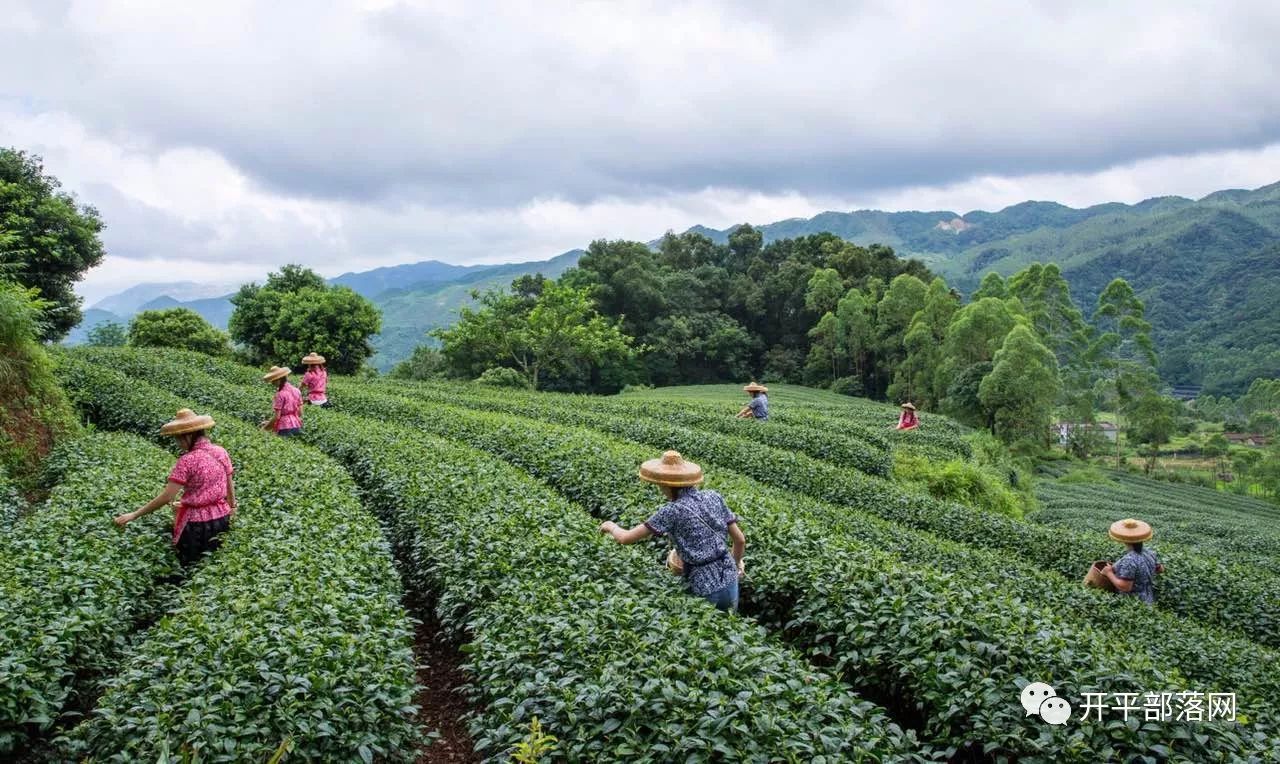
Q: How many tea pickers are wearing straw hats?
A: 7